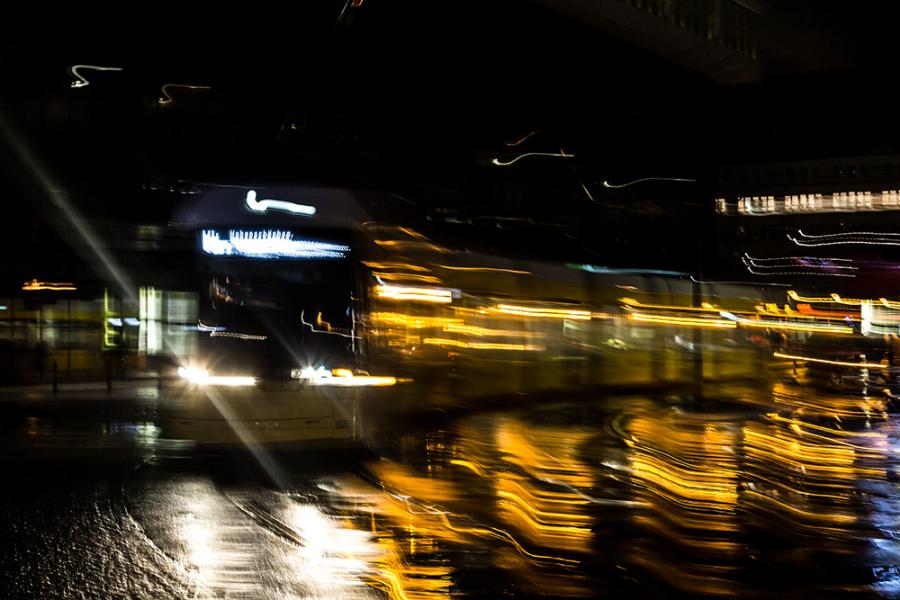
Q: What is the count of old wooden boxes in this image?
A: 0